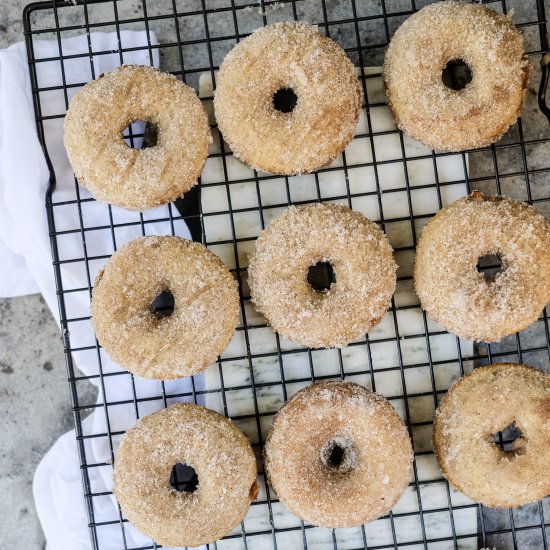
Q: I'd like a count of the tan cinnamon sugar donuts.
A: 9